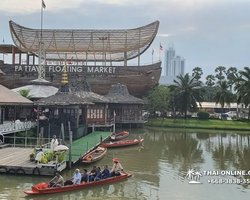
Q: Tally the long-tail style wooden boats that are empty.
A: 3